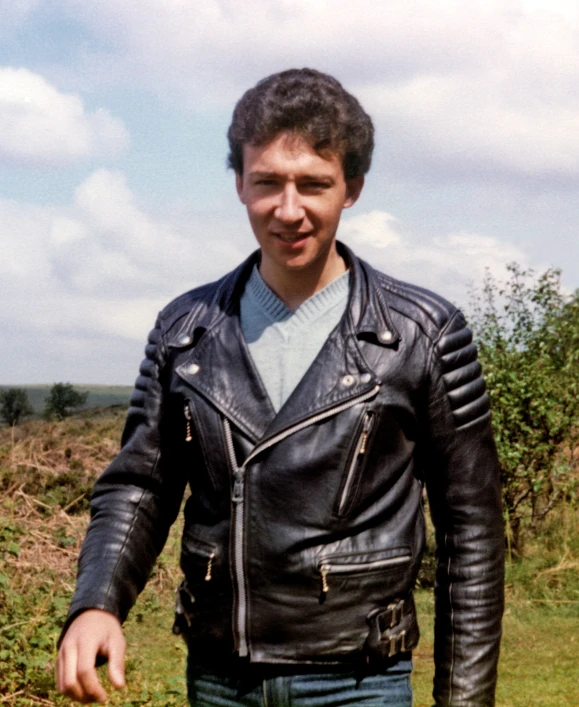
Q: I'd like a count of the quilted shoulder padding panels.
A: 2